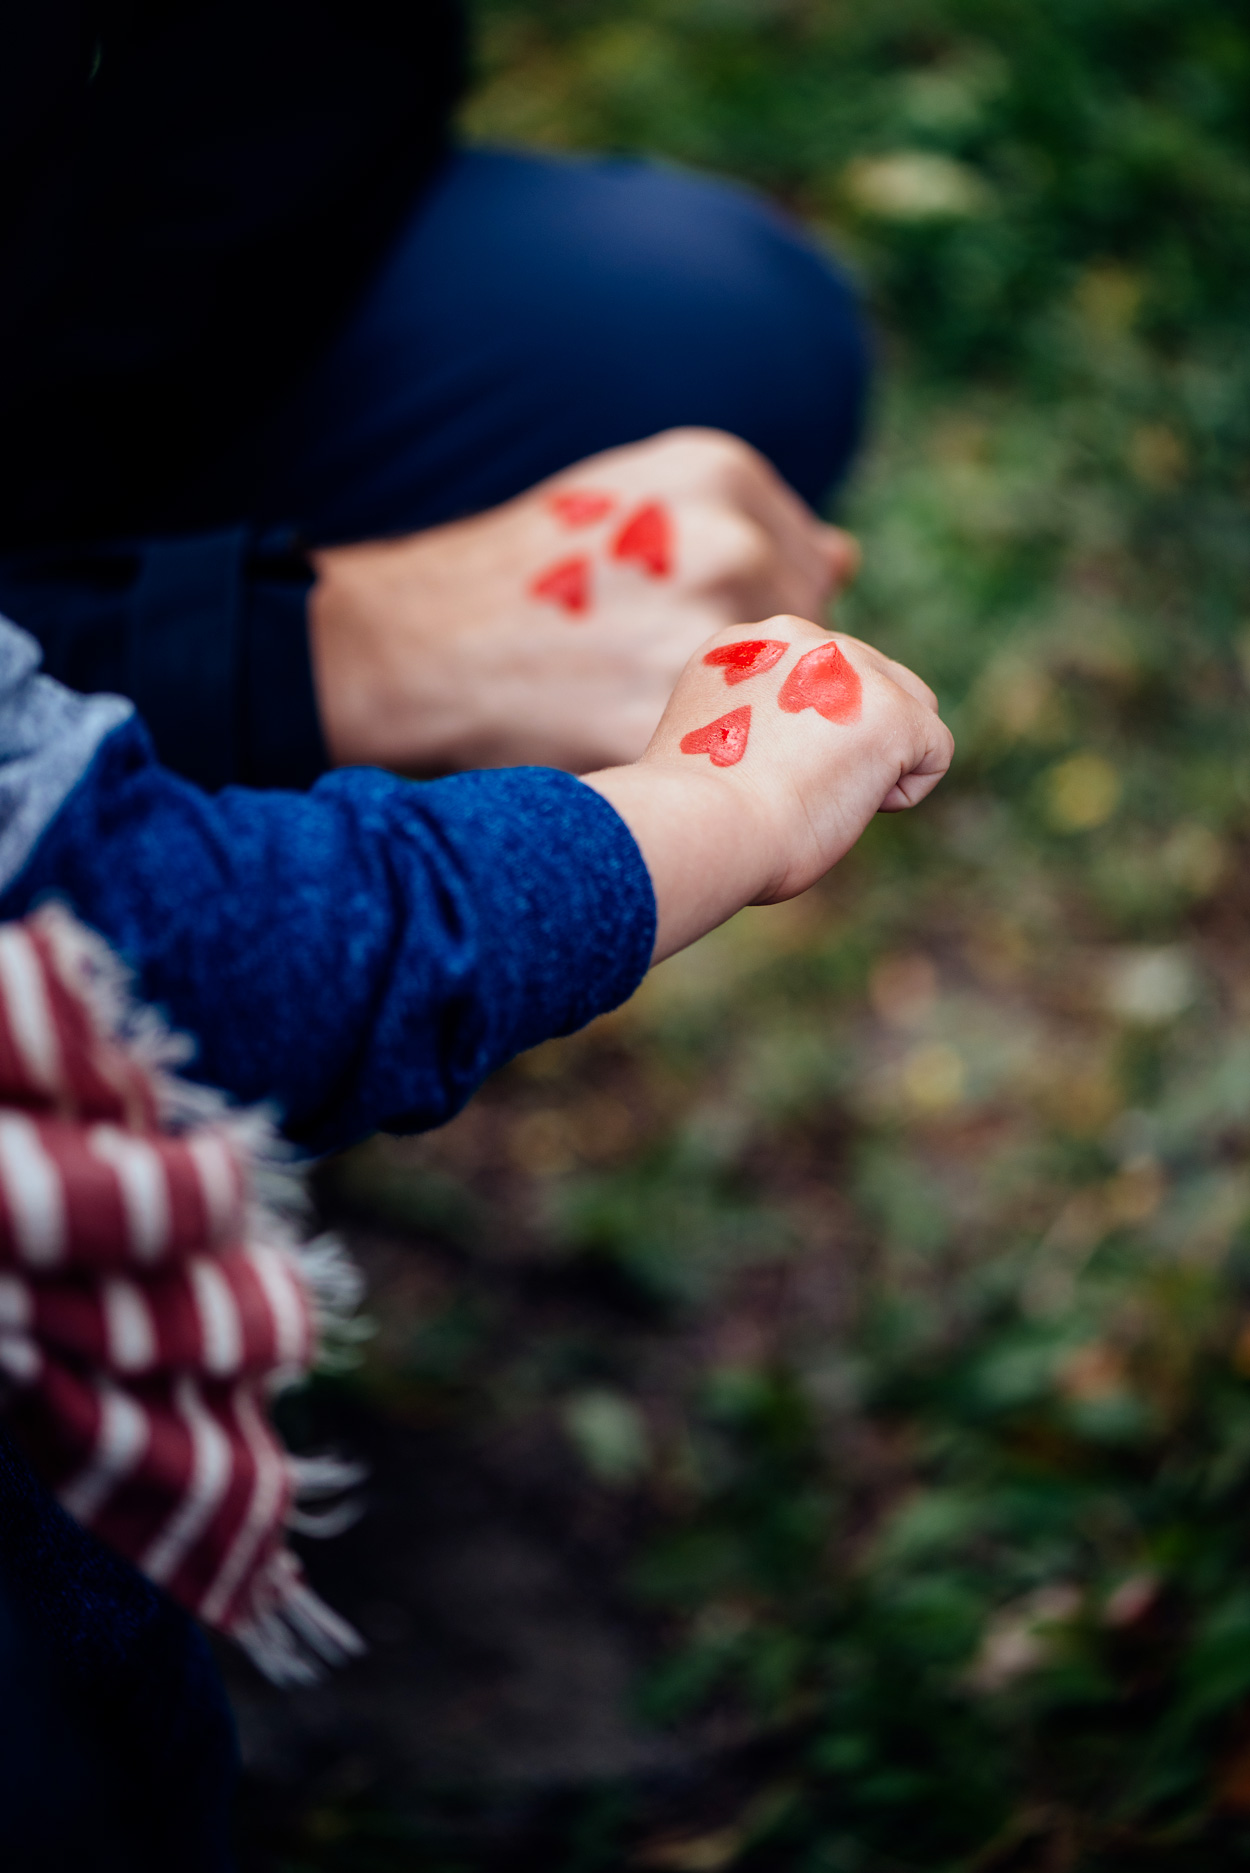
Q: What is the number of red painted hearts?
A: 6